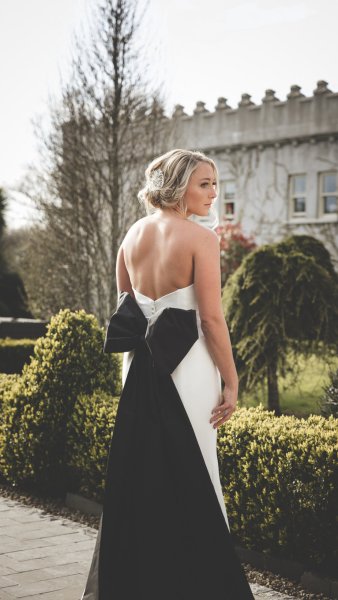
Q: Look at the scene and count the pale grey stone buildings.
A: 1